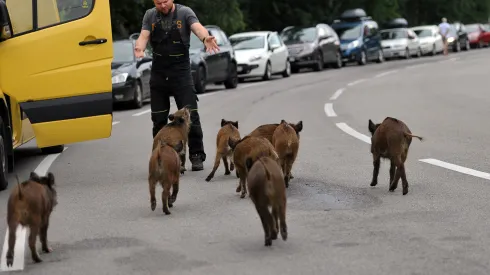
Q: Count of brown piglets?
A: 9